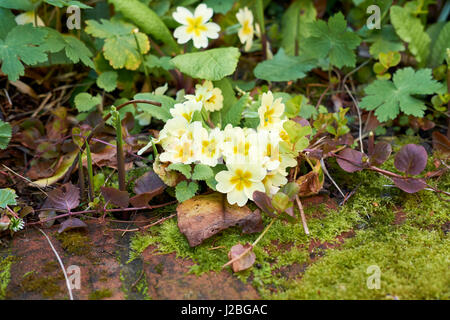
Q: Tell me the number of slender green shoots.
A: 3